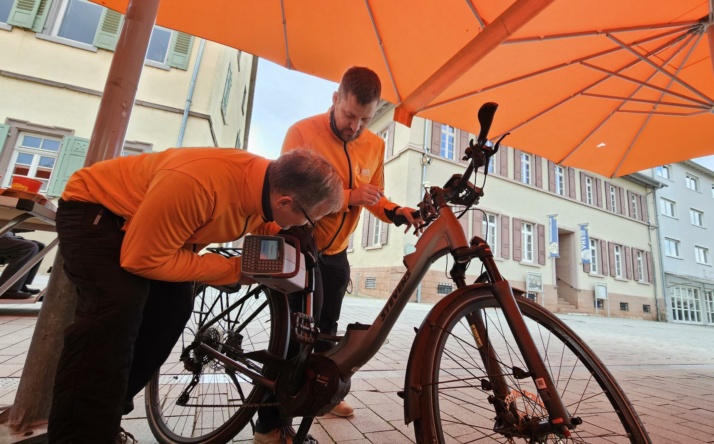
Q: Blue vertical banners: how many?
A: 2